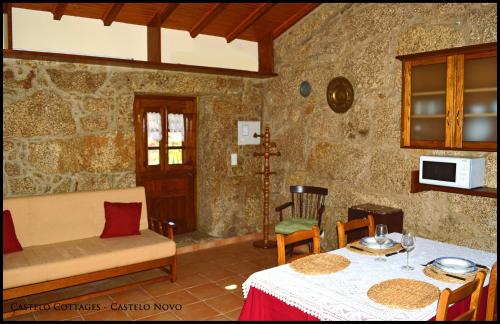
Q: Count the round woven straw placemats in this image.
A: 4